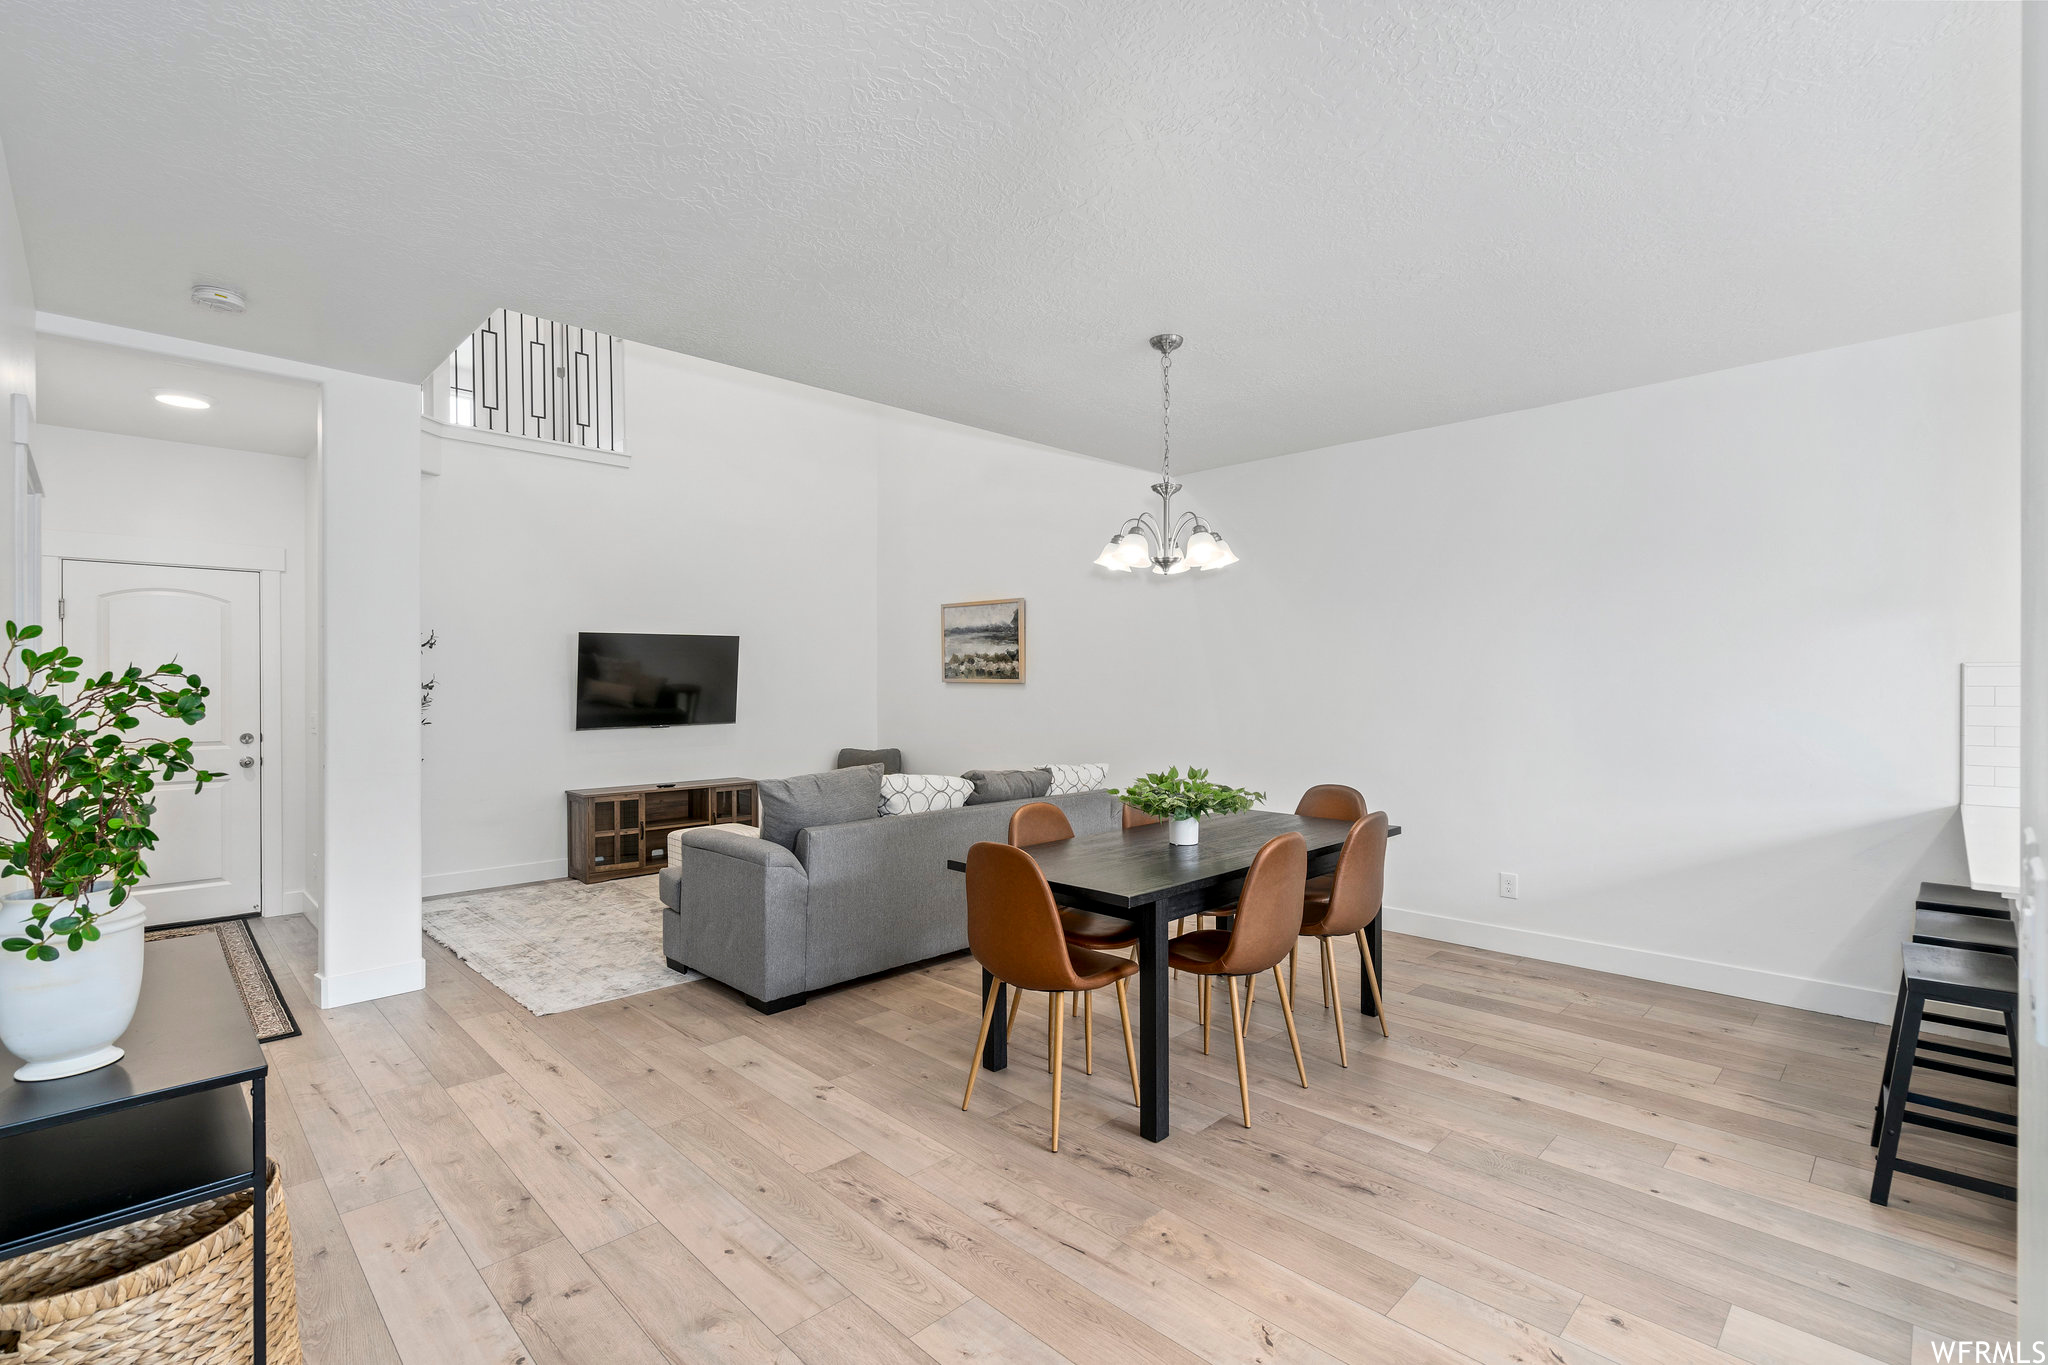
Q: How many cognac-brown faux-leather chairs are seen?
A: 6